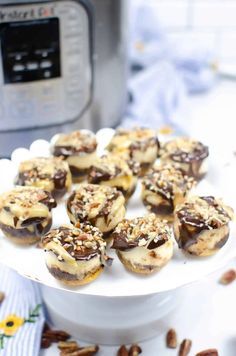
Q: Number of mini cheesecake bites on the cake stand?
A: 11